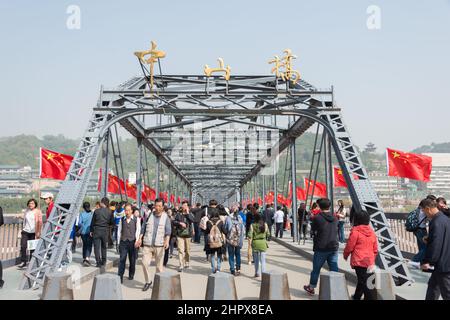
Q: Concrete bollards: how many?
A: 7